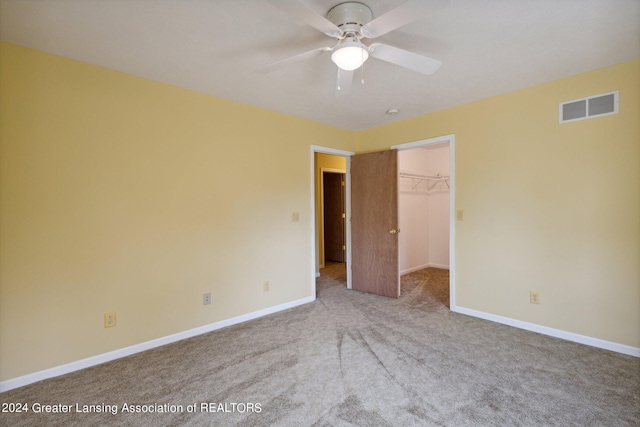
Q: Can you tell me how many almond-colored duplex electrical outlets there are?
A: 3